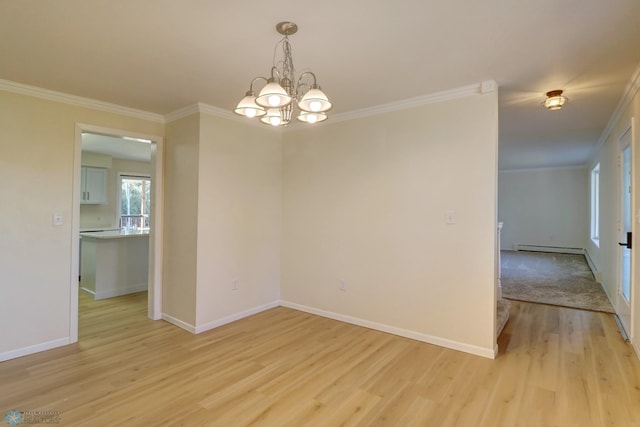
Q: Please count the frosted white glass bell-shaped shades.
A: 5